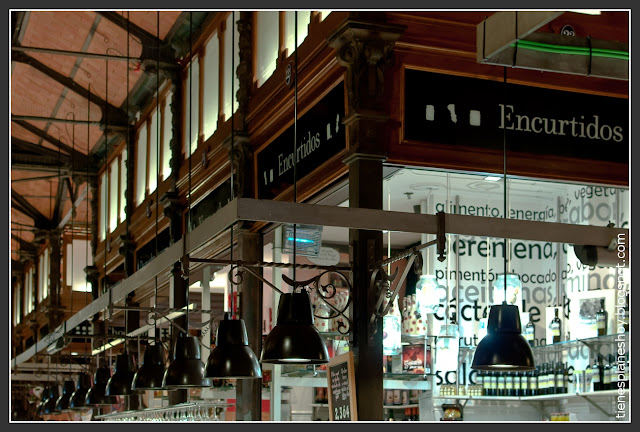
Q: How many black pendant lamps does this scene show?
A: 11